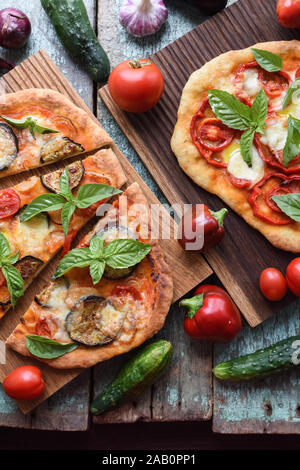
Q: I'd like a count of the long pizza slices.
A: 3